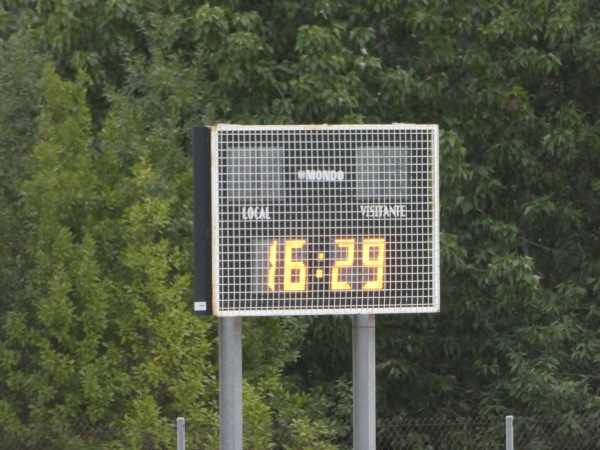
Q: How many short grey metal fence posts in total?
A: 2